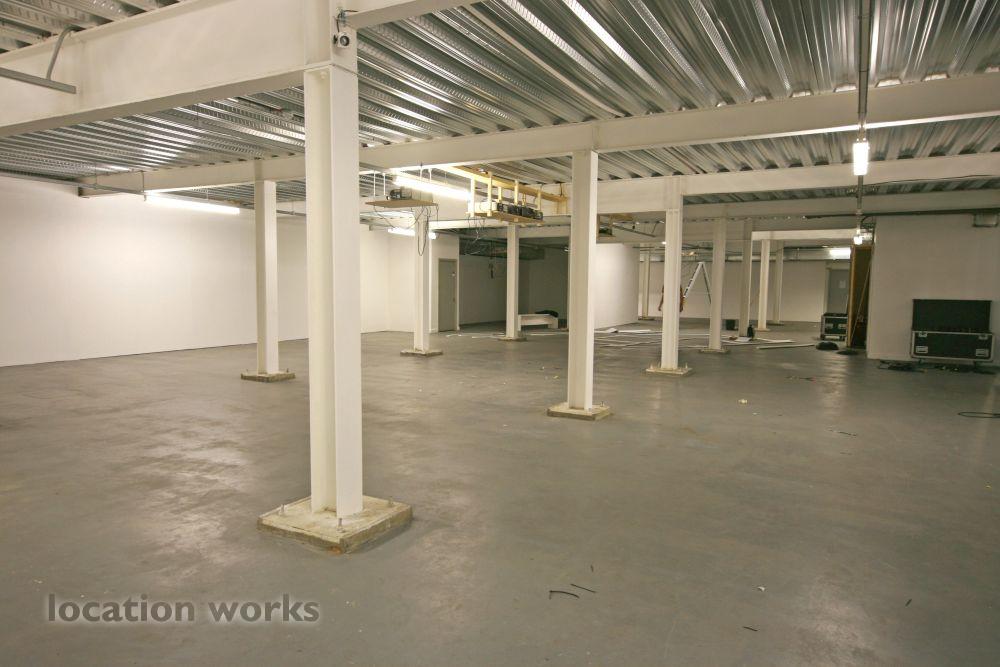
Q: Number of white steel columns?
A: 11